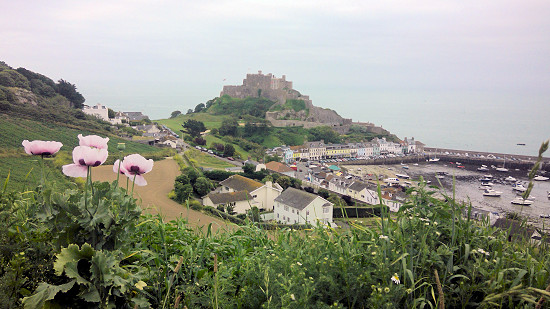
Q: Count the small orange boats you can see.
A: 2